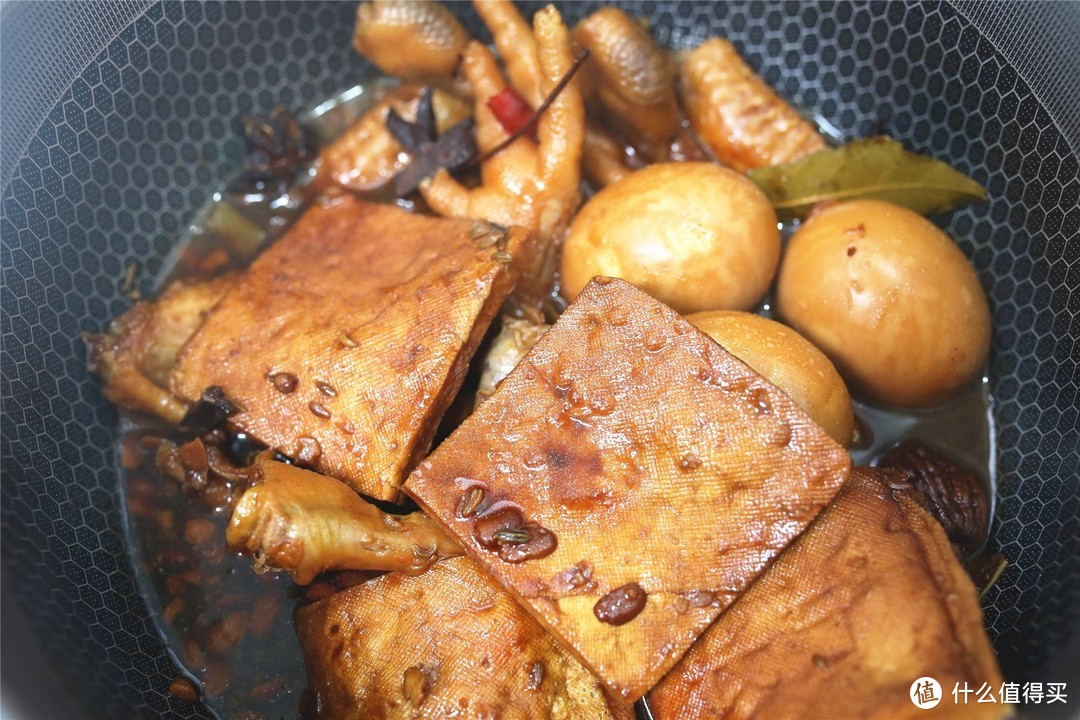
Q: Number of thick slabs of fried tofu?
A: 4